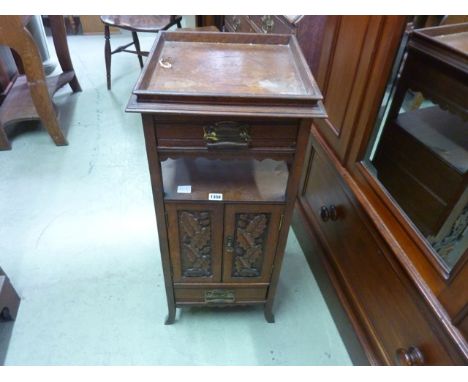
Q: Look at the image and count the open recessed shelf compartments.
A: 1